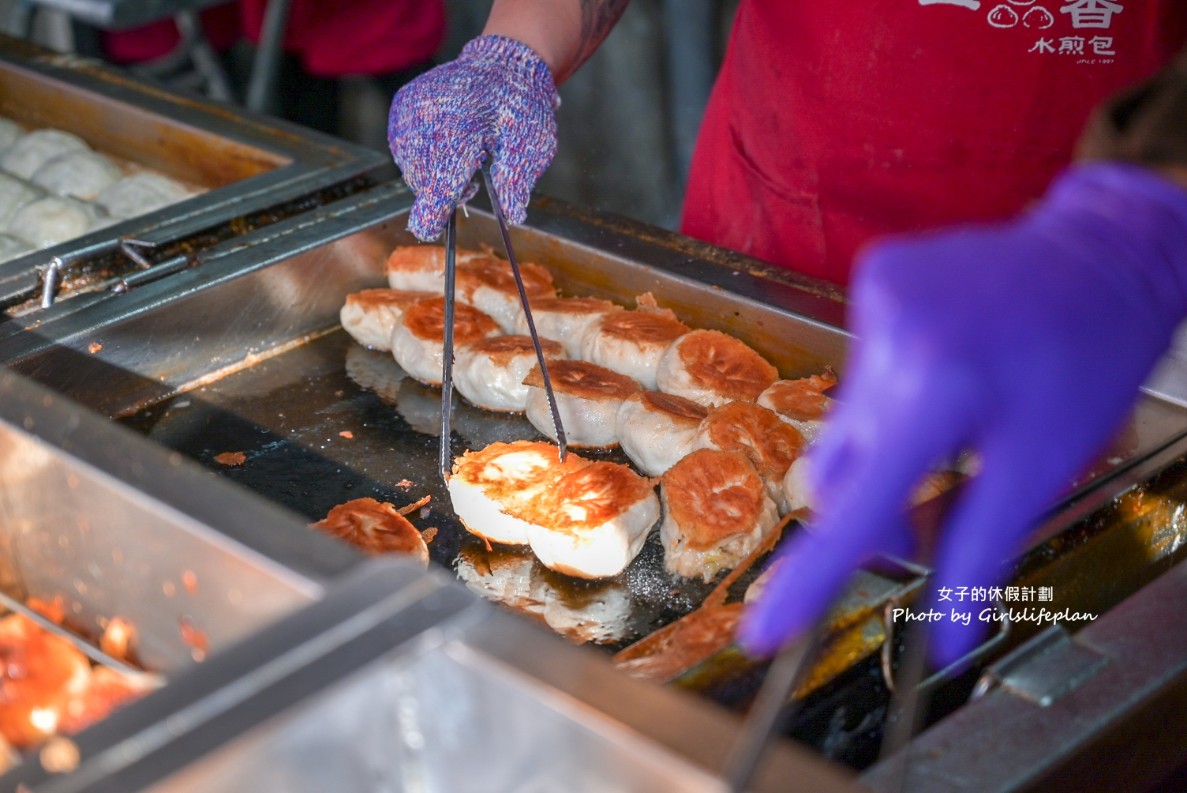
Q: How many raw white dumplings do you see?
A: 7